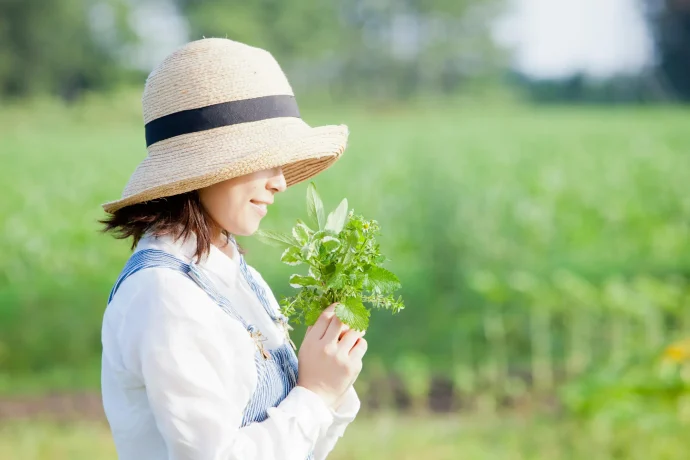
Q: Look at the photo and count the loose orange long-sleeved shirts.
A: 0